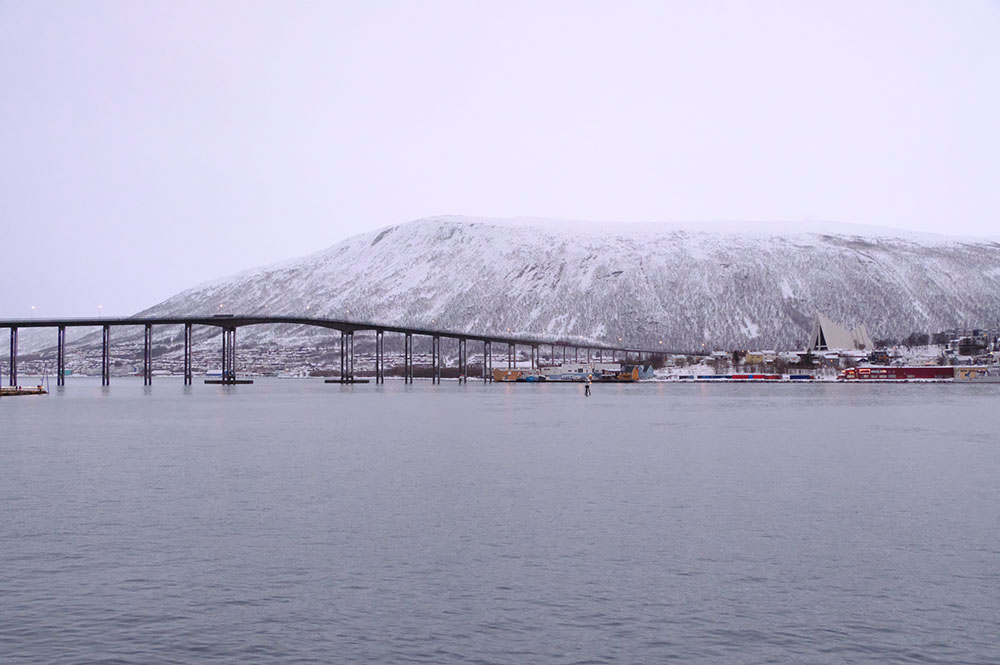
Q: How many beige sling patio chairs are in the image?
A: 0